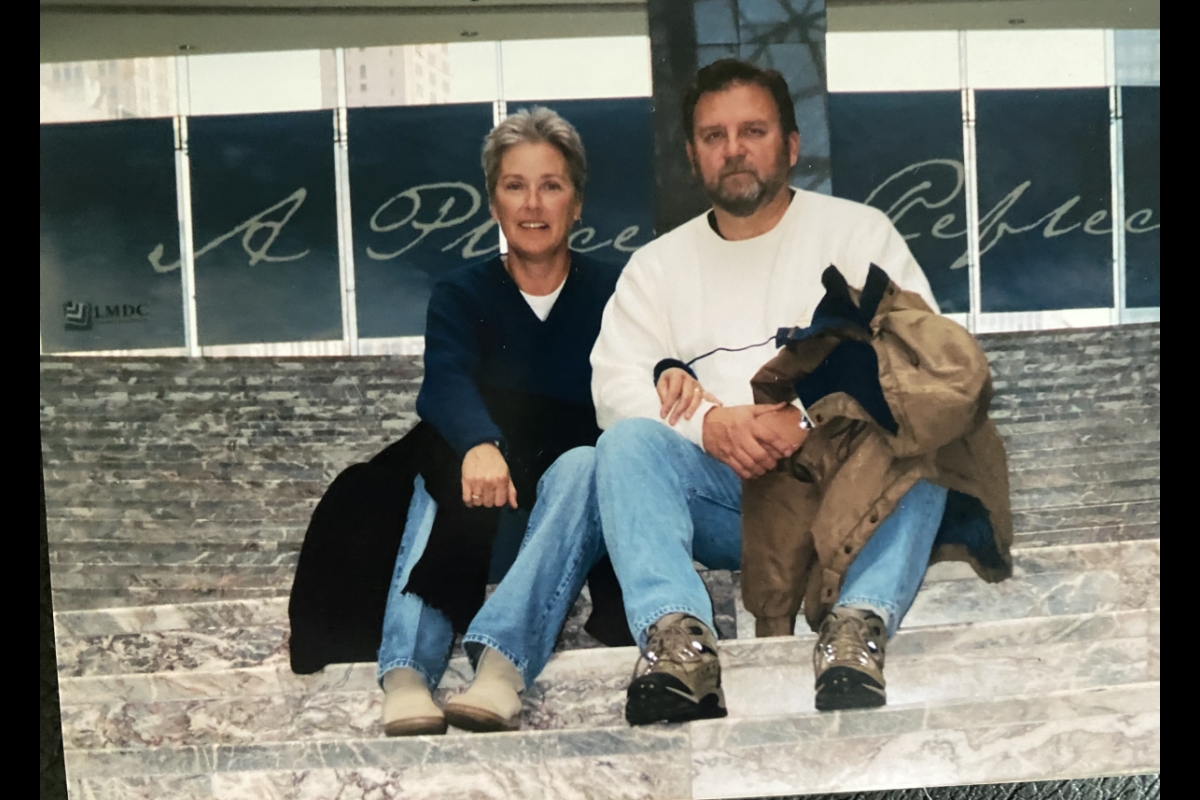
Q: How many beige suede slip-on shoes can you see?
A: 2